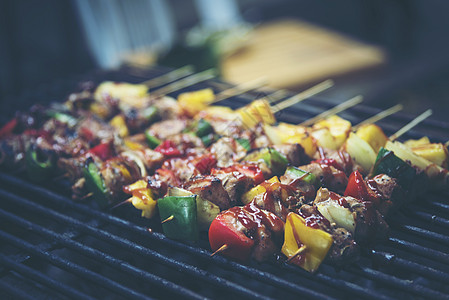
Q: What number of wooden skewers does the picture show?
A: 8